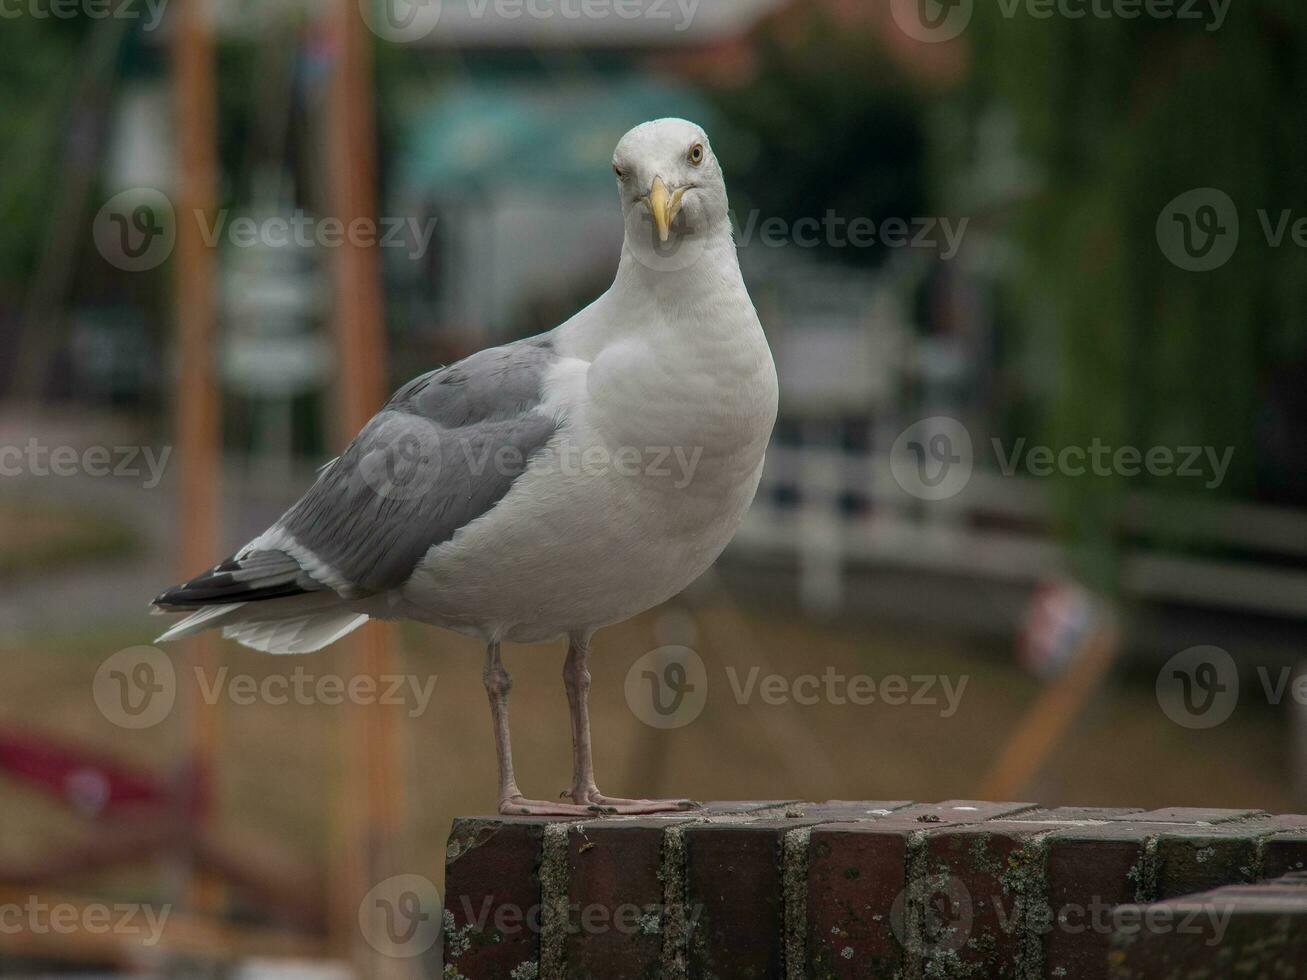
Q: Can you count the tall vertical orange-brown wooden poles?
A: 2